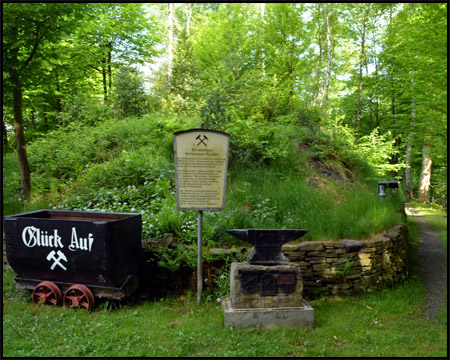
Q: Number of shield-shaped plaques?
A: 2